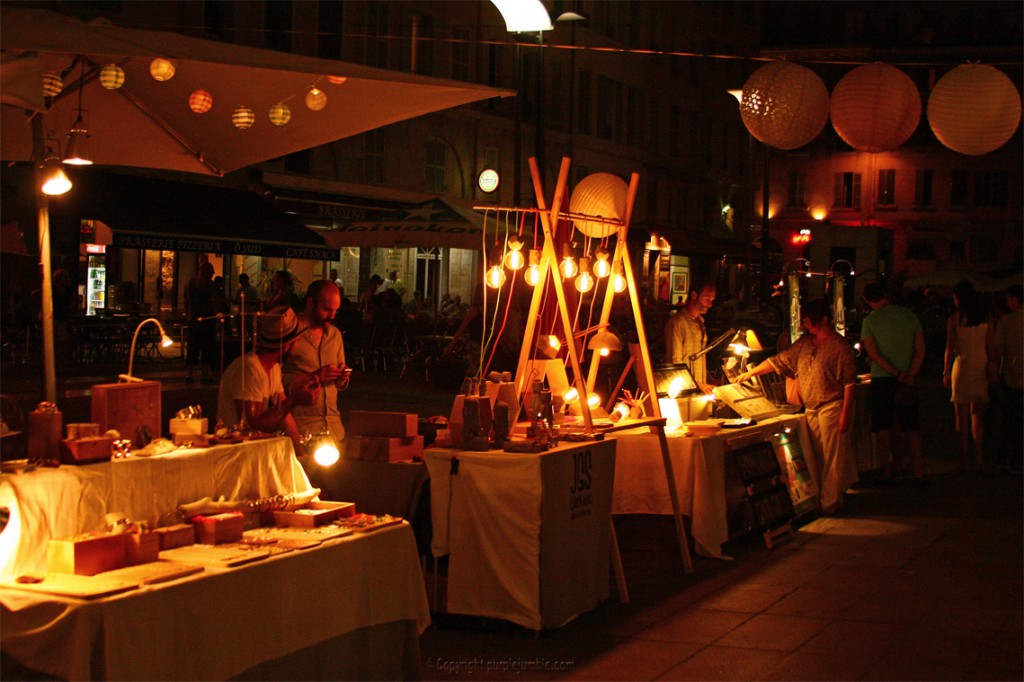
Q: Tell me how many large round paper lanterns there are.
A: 4